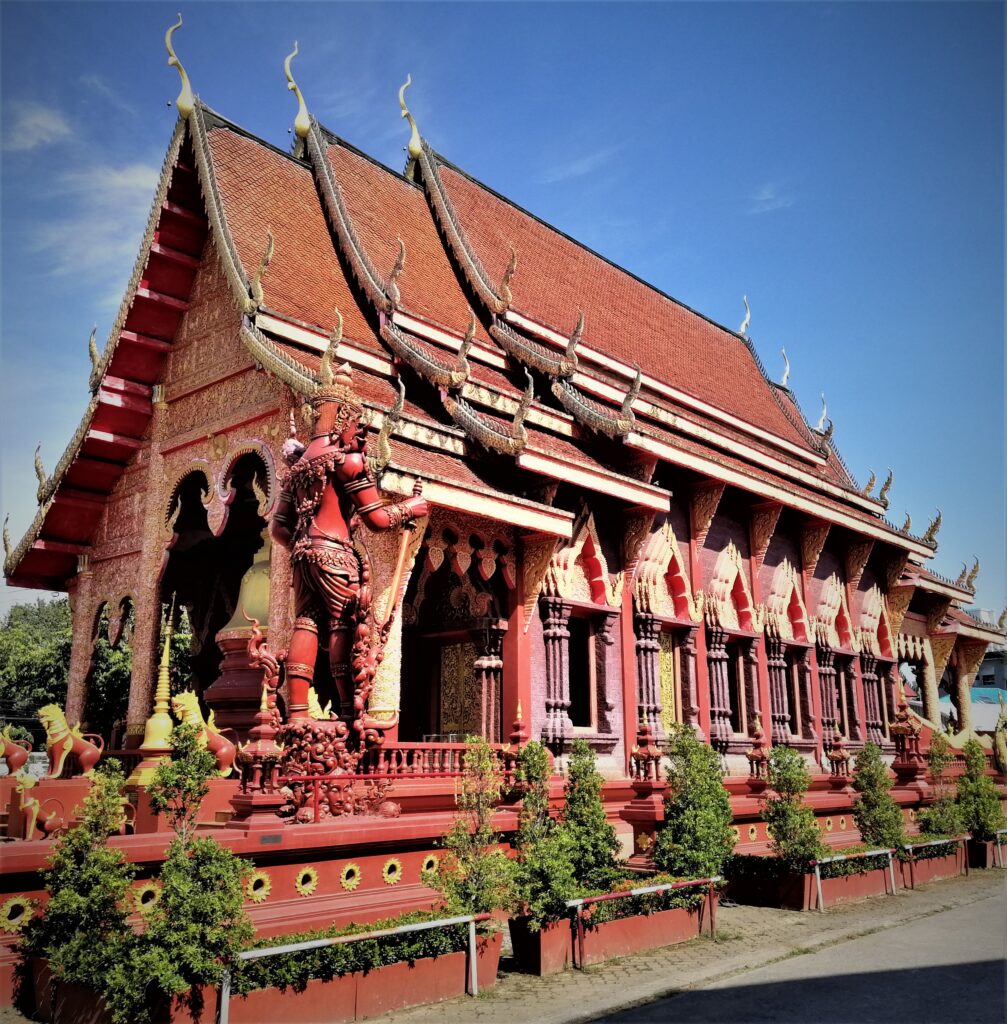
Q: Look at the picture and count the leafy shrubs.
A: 10